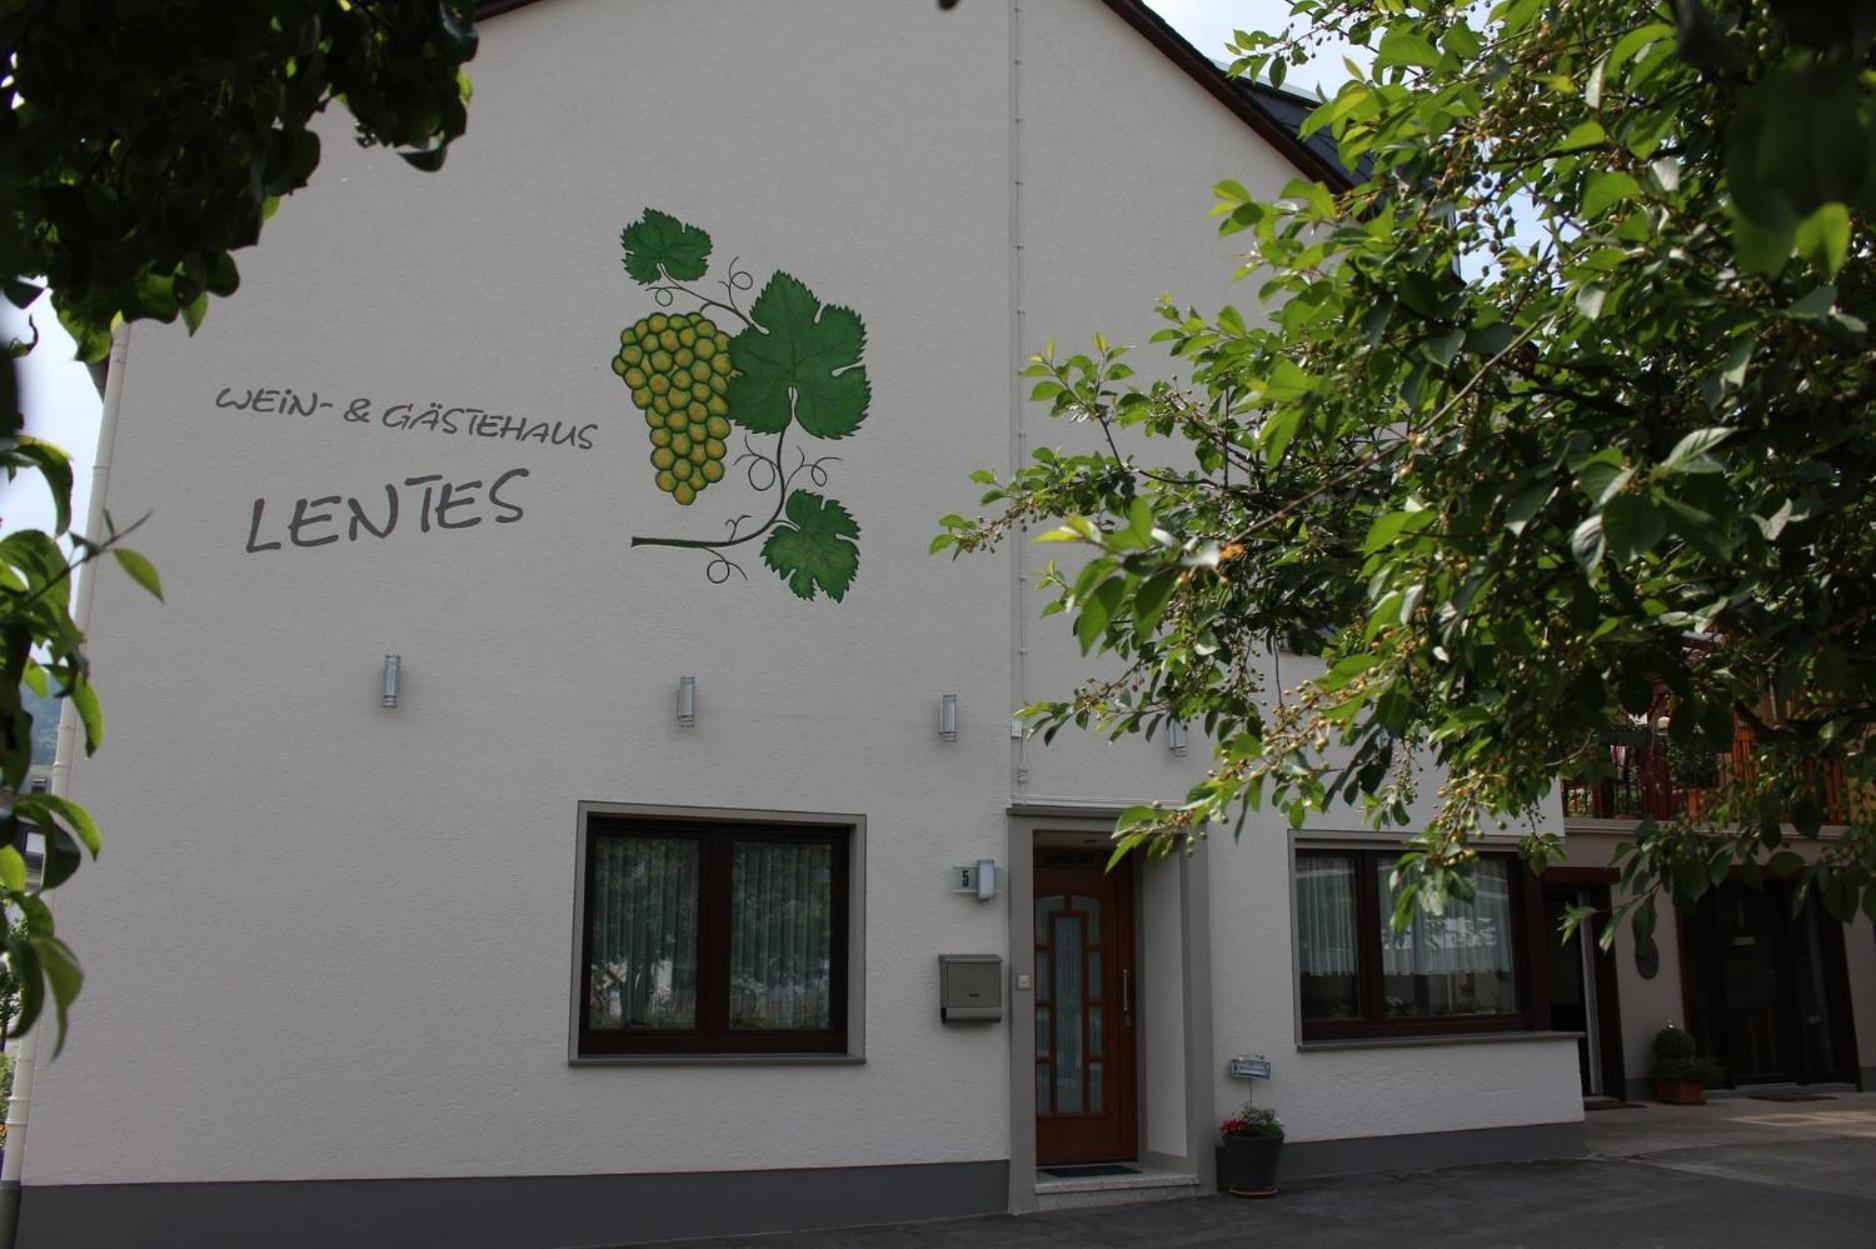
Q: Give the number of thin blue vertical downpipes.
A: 0